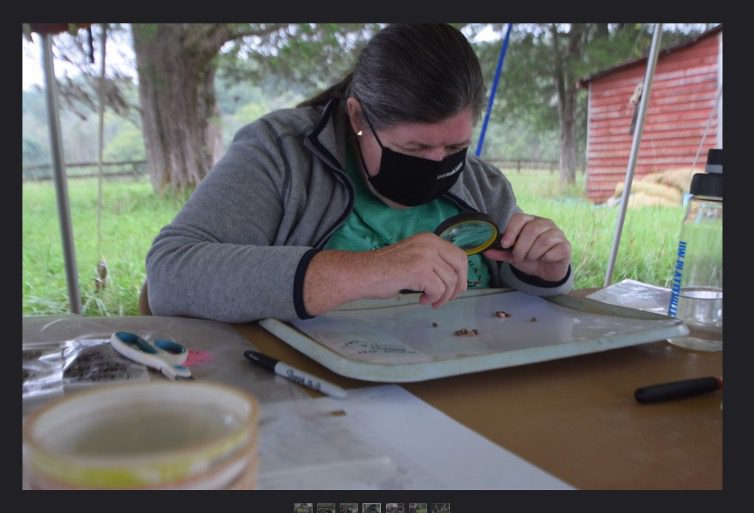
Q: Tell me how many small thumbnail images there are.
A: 7